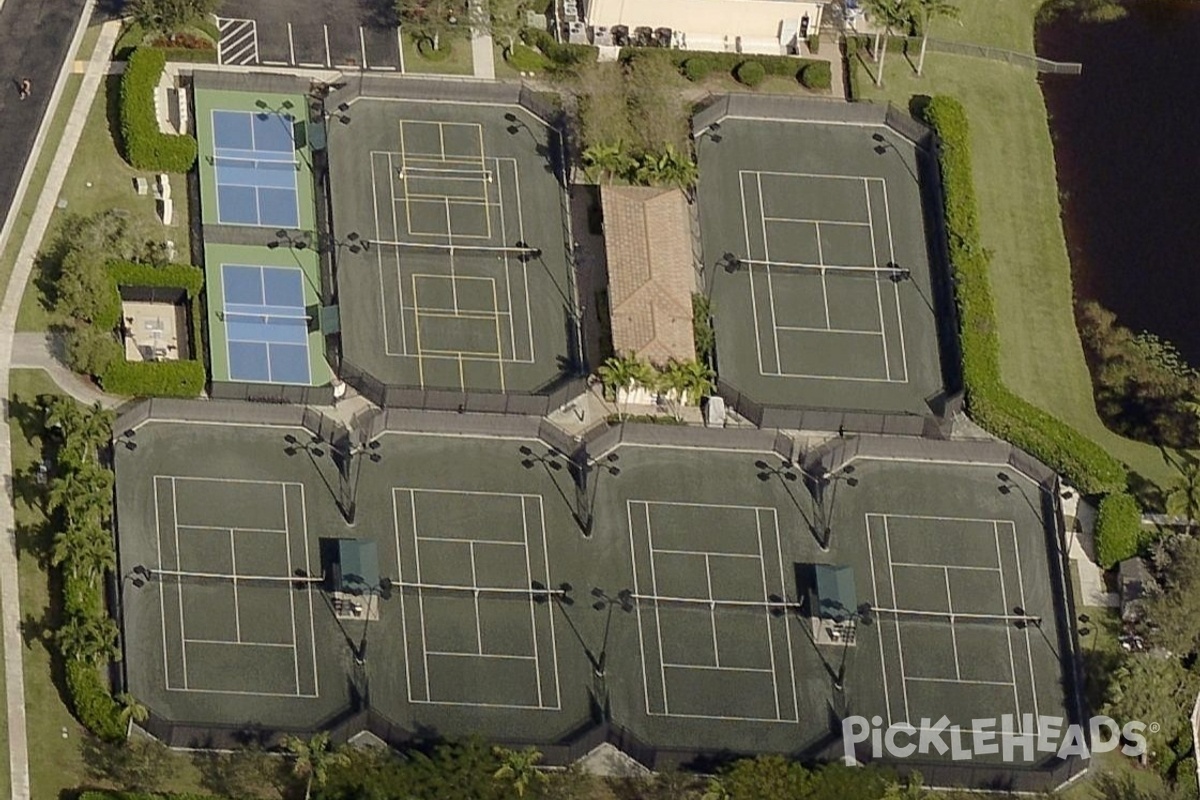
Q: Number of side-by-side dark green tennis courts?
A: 4